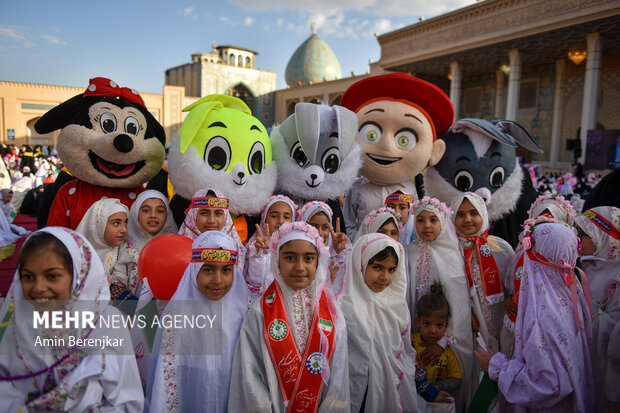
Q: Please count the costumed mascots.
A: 5